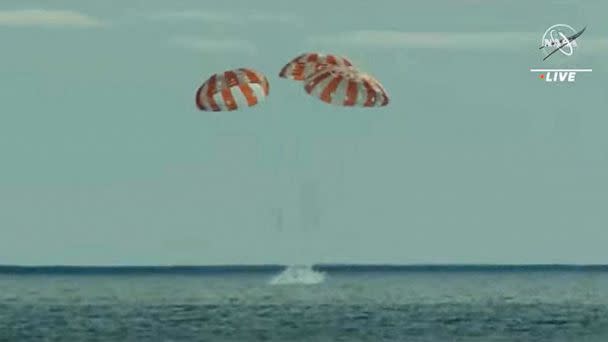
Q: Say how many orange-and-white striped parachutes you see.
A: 3